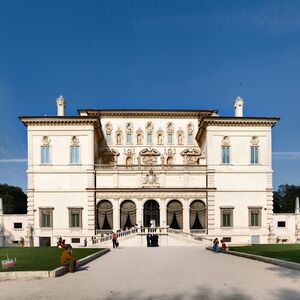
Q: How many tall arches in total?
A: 5